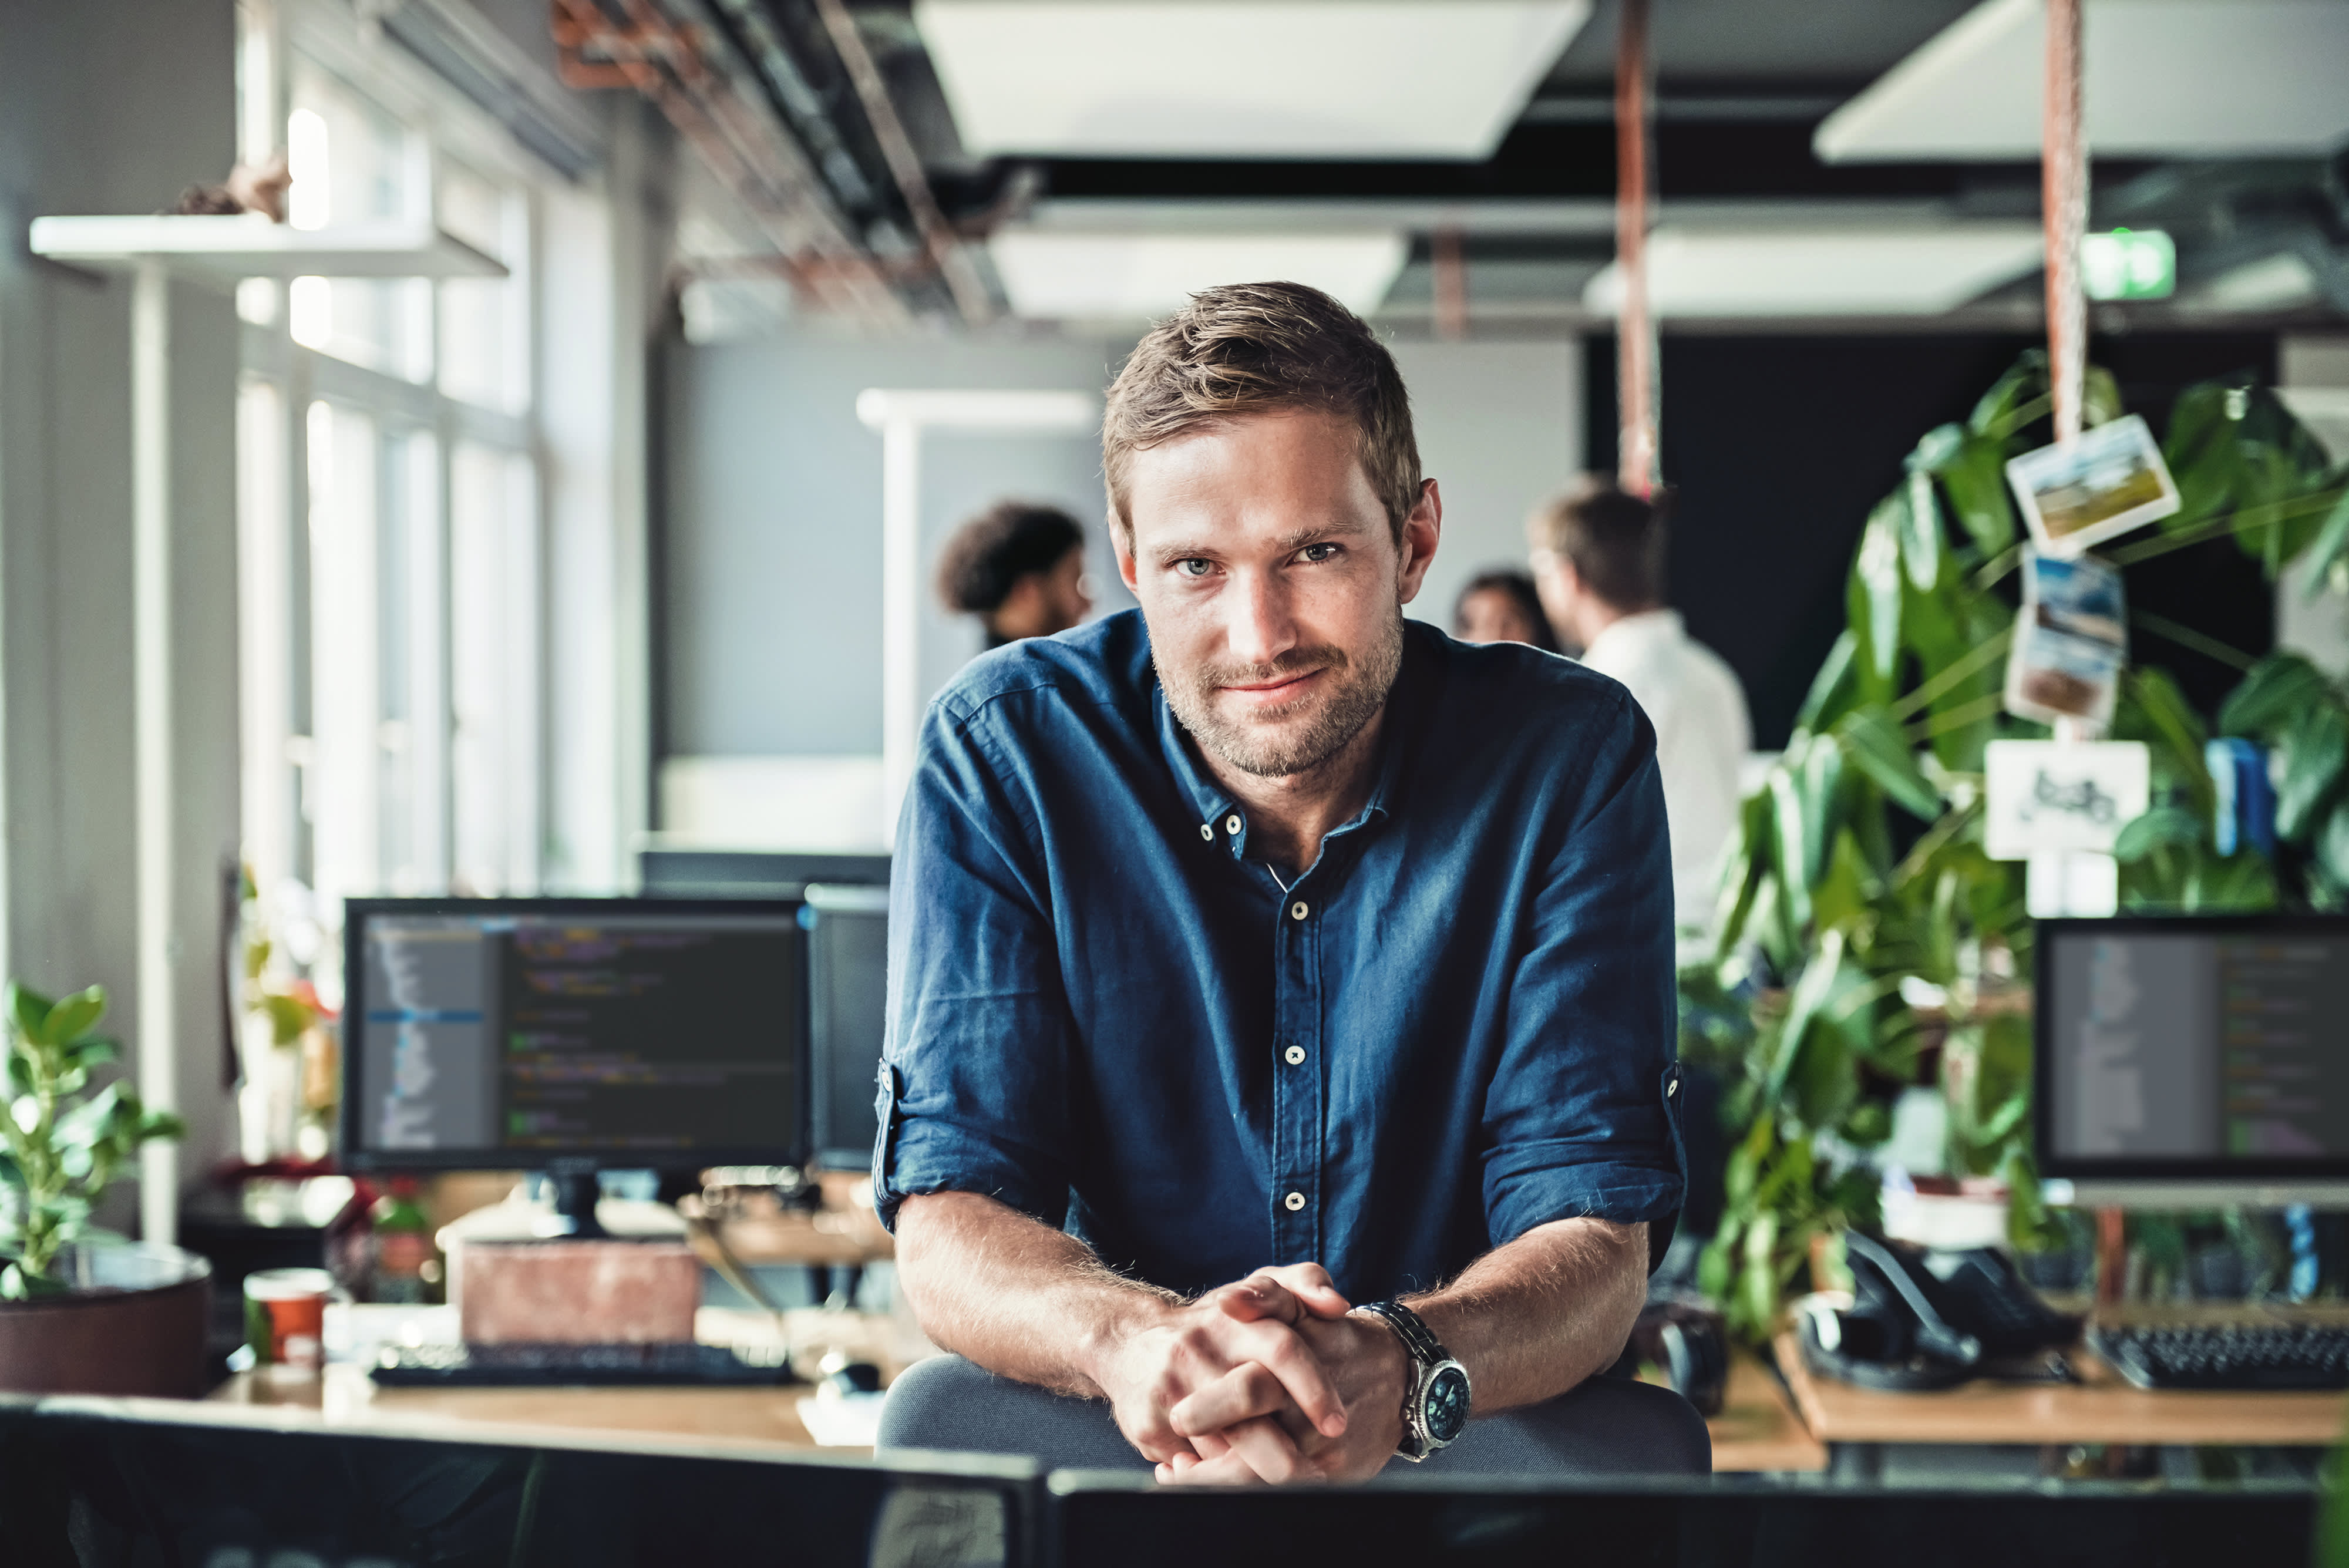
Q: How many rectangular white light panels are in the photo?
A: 4